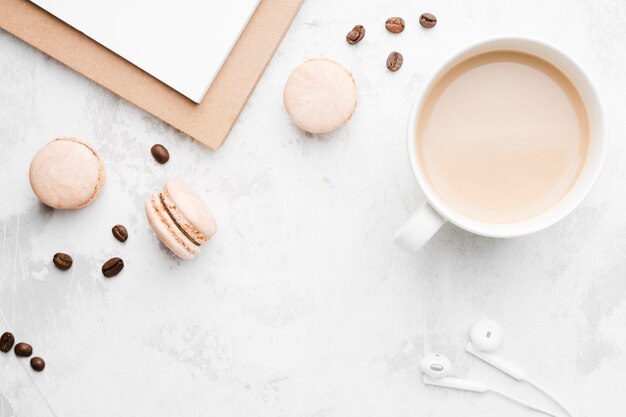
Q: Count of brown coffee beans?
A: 11